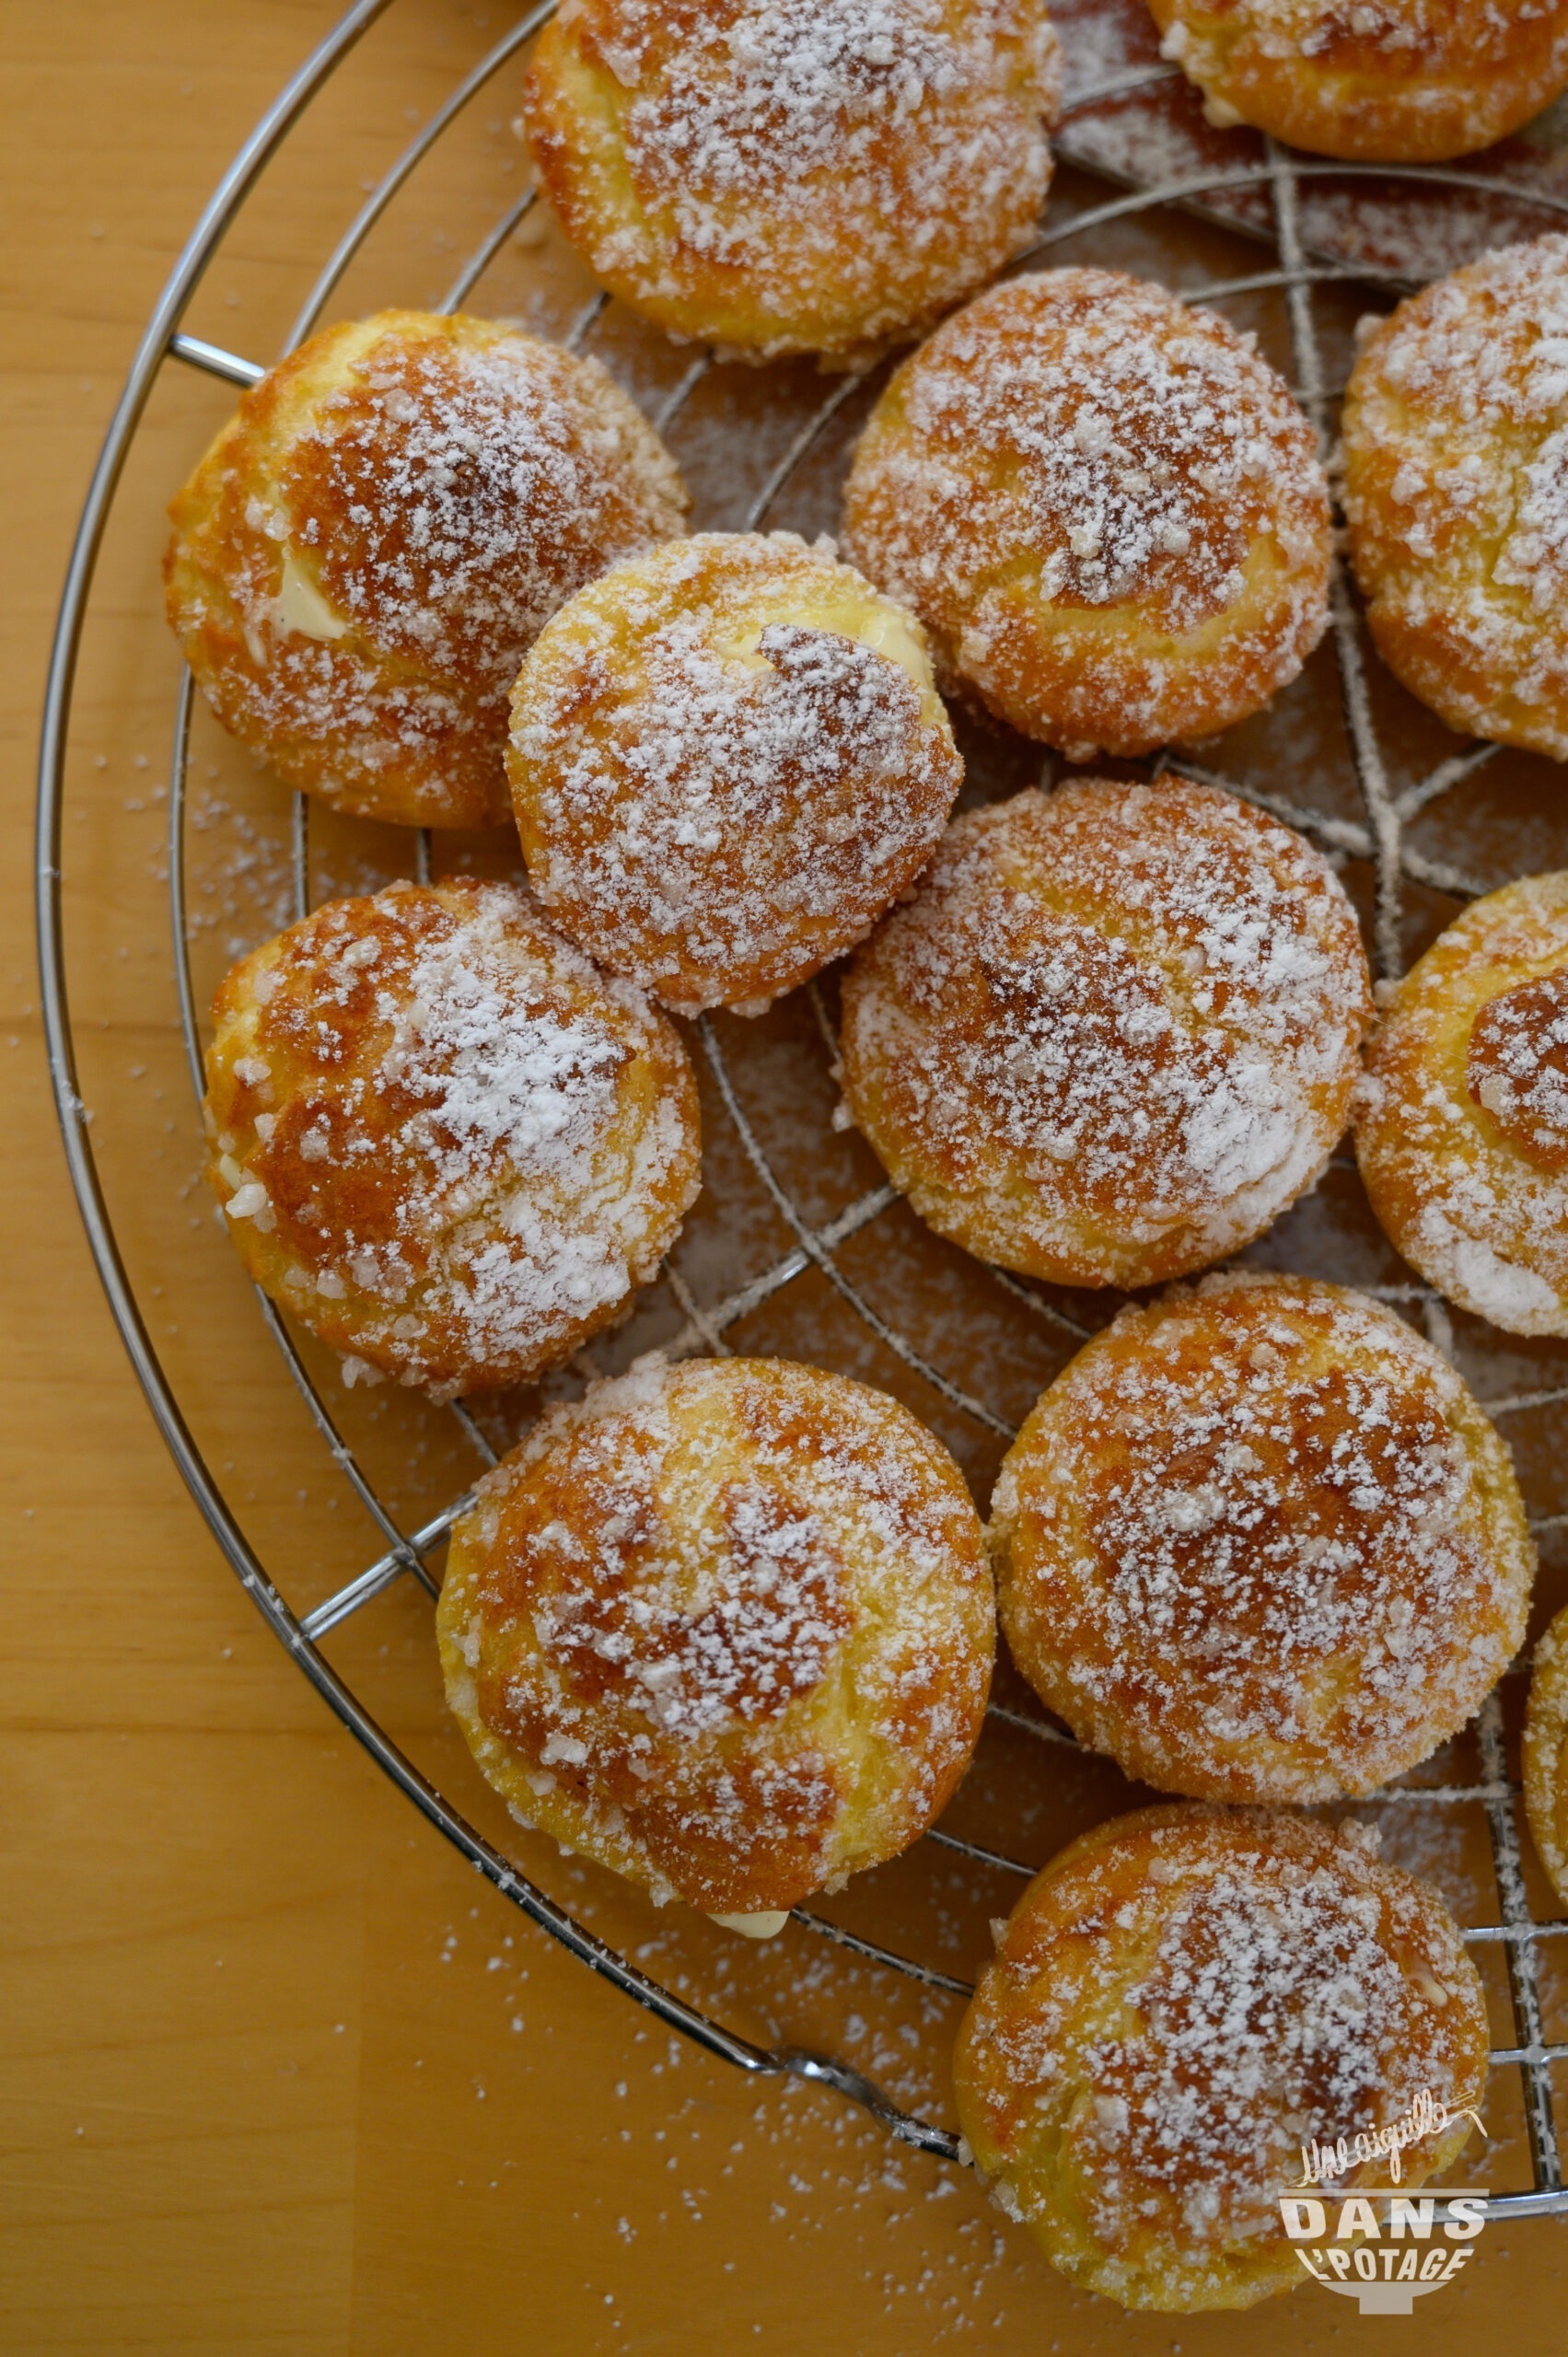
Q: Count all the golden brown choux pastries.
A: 13